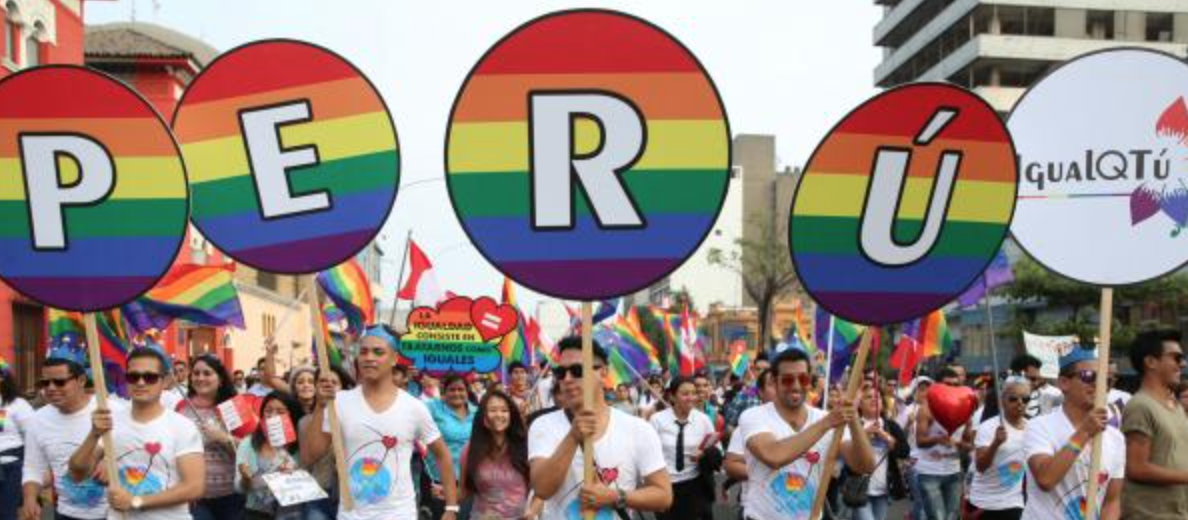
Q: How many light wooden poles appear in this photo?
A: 5